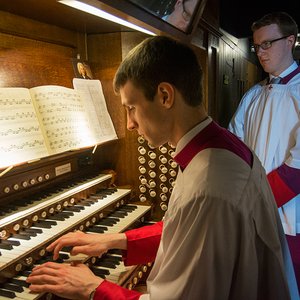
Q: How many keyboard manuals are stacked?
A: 4